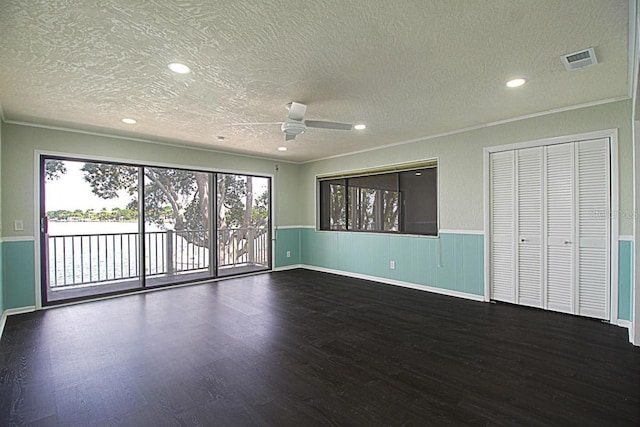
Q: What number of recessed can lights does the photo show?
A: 5